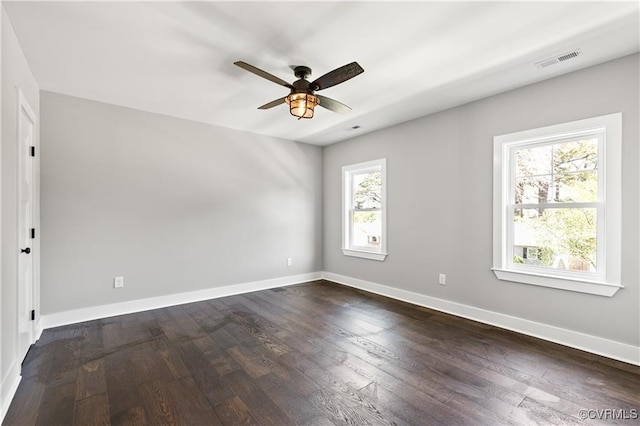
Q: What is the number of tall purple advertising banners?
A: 0